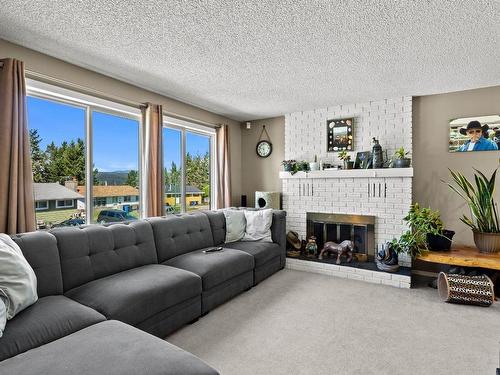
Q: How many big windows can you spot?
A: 2